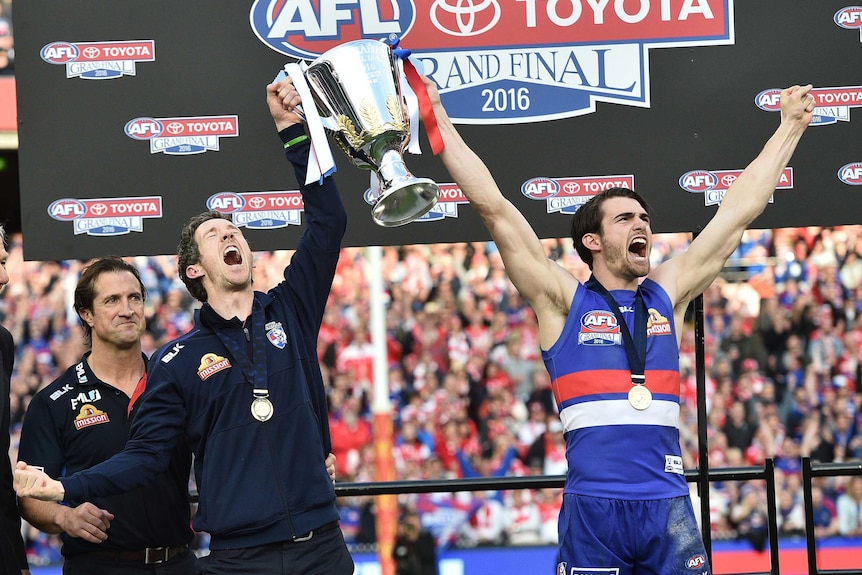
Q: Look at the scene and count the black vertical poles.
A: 3